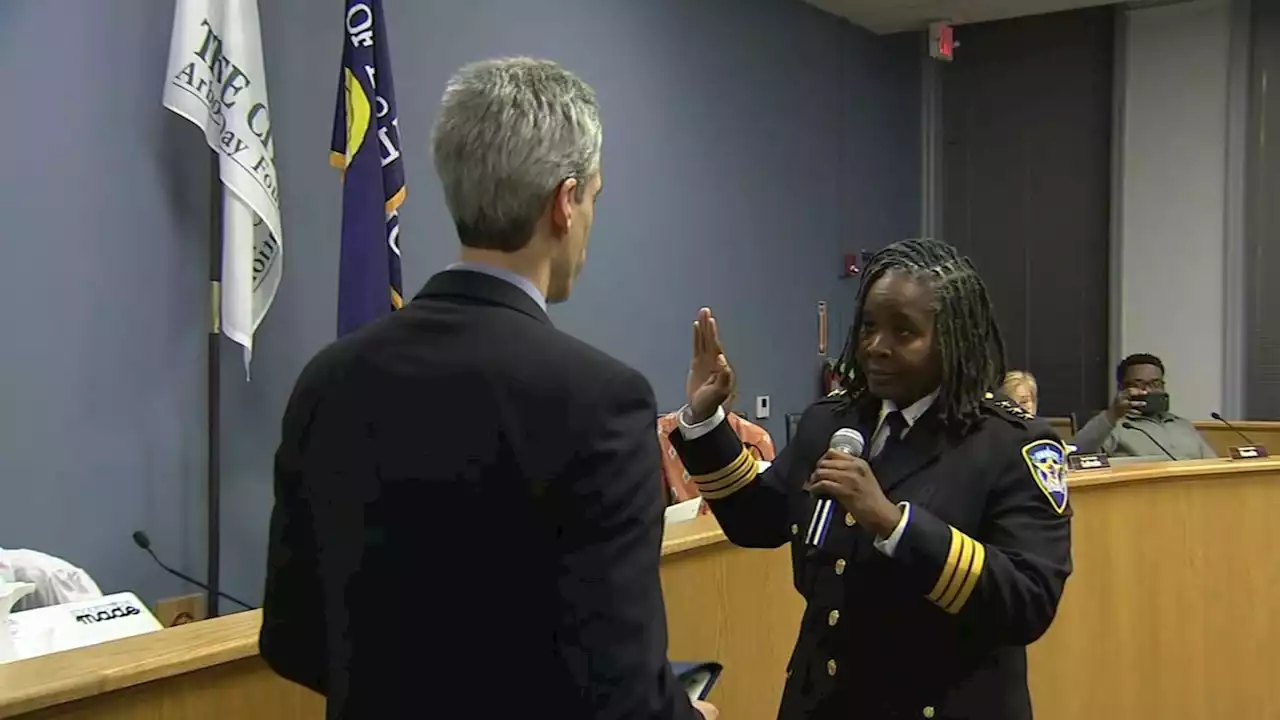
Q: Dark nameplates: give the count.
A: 2